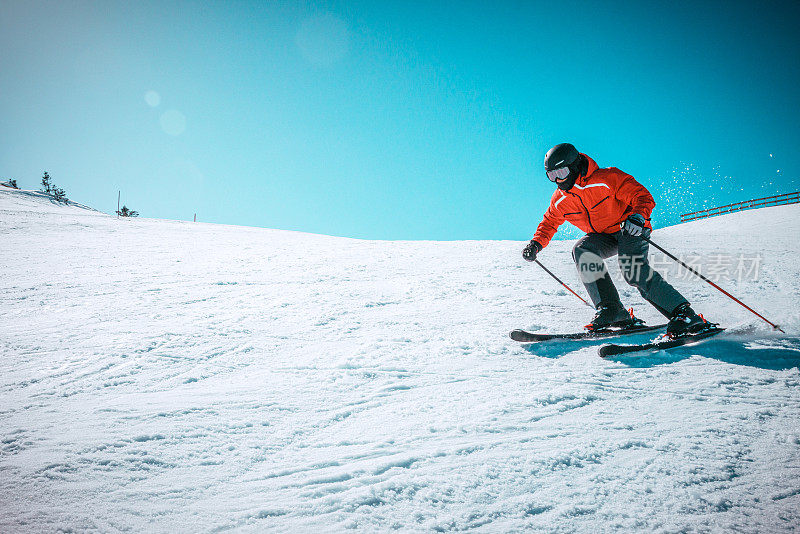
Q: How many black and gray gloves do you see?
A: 2